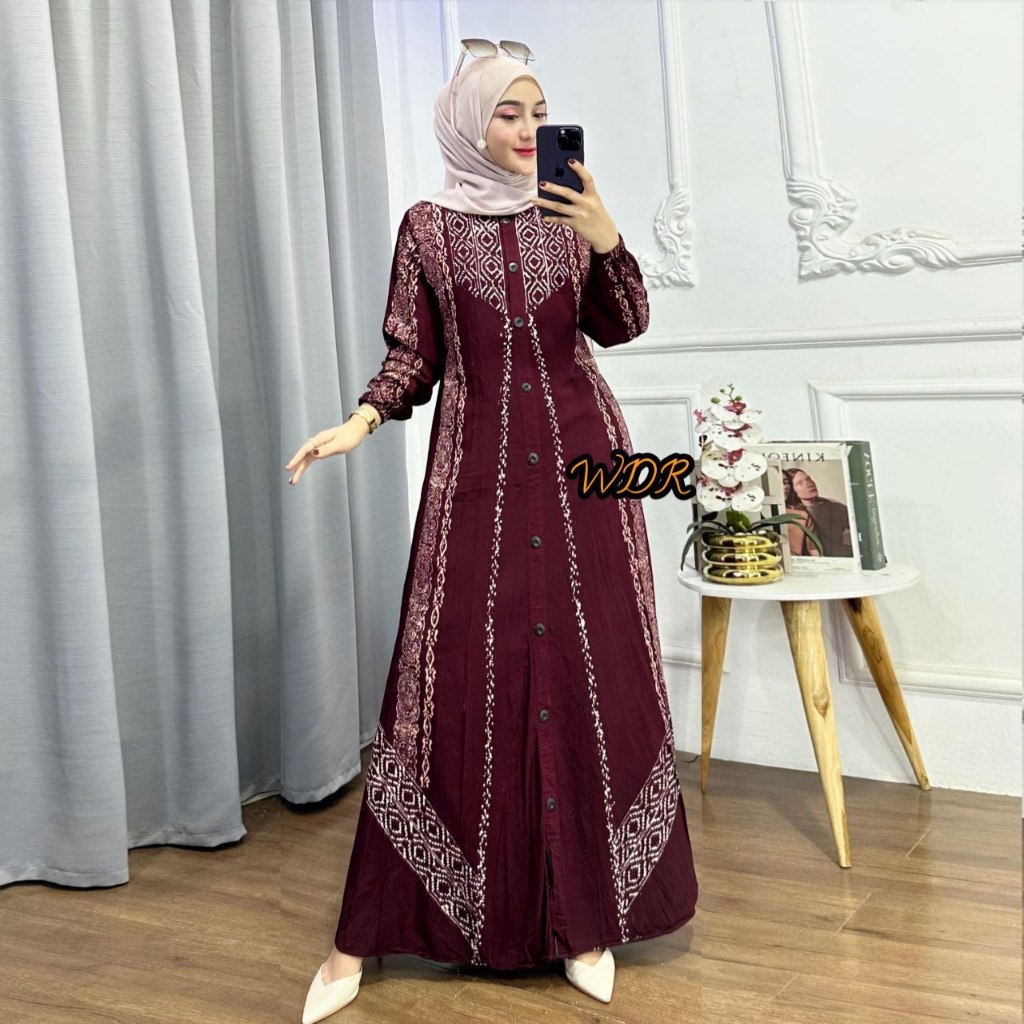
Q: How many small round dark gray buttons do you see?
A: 9